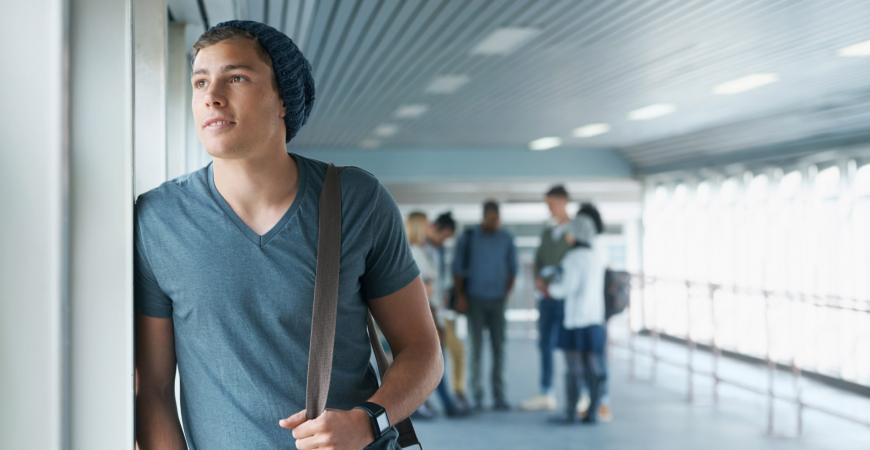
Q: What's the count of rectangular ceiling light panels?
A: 10